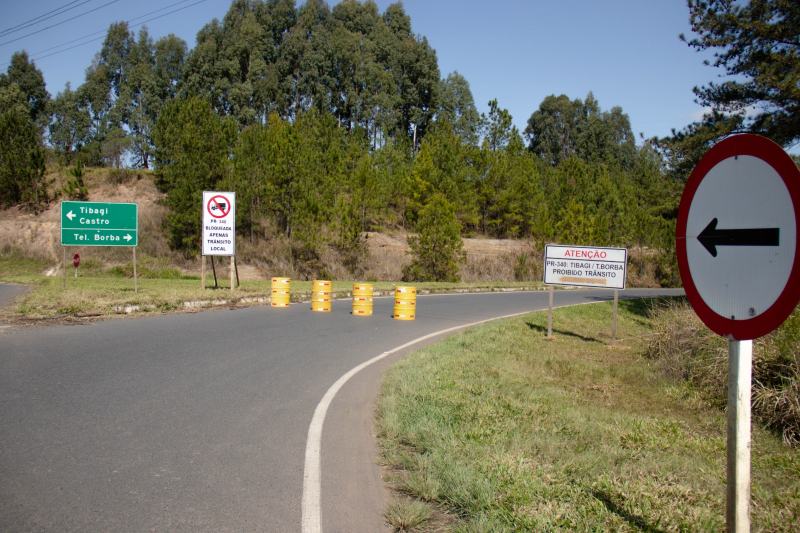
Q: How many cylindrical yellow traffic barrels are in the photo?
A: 4